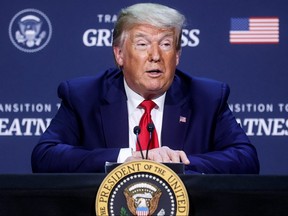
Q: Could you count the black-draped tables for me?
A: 1